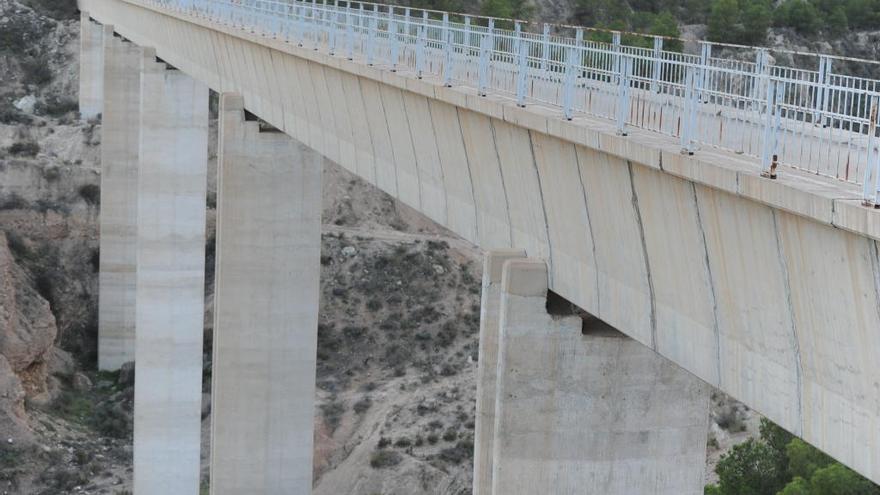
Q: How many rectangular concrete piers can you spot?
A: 5